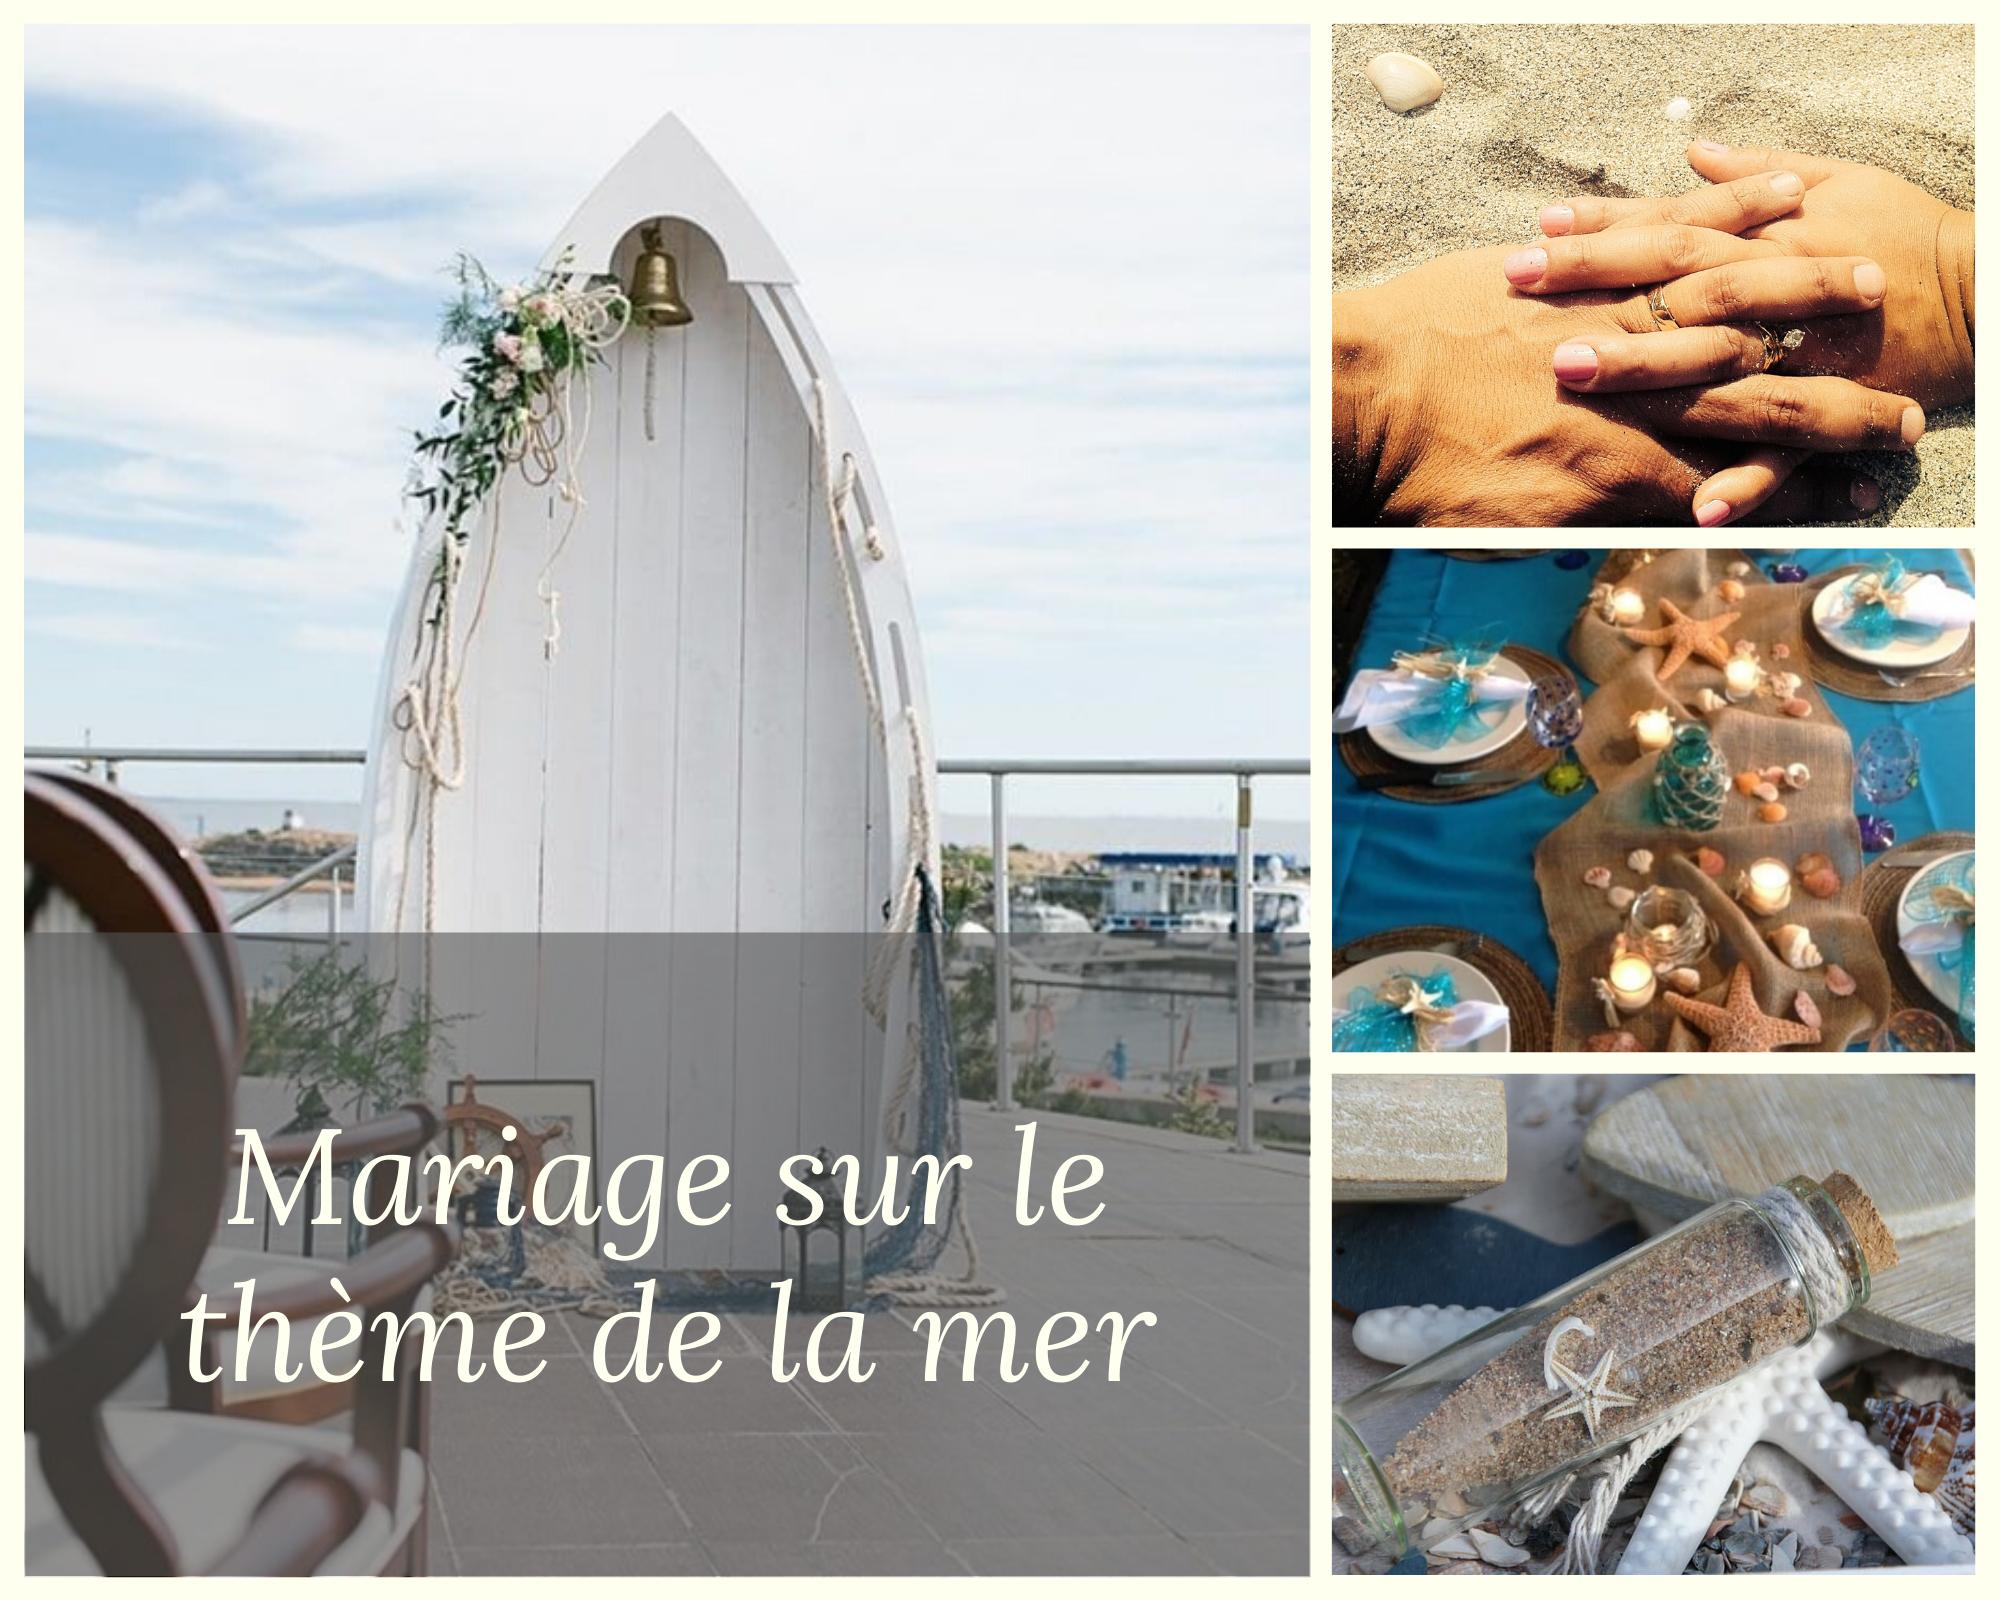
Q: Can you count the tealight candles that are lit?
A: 6